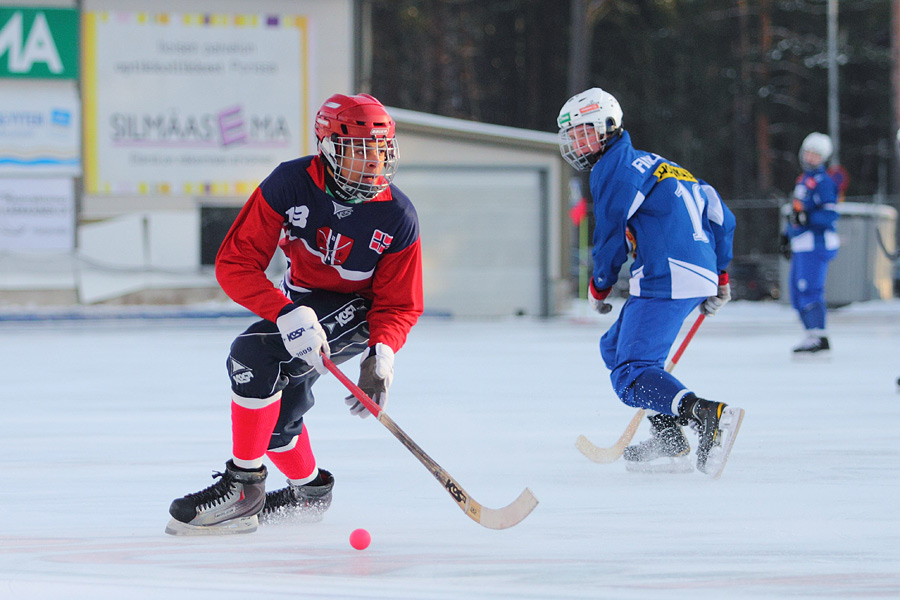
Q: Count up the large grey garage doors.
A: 1